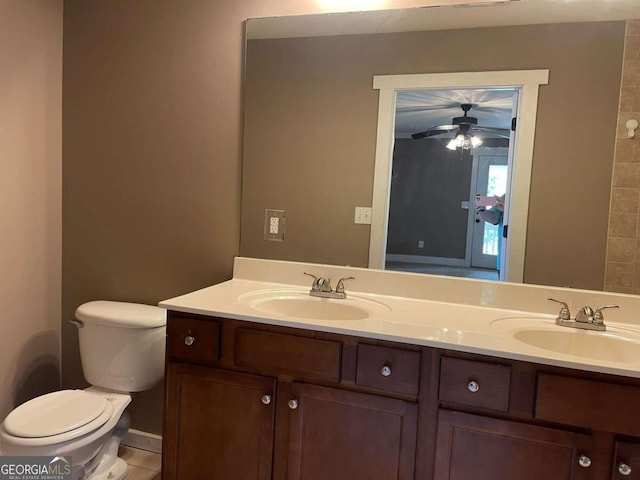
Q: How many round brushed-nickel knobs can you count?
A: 7